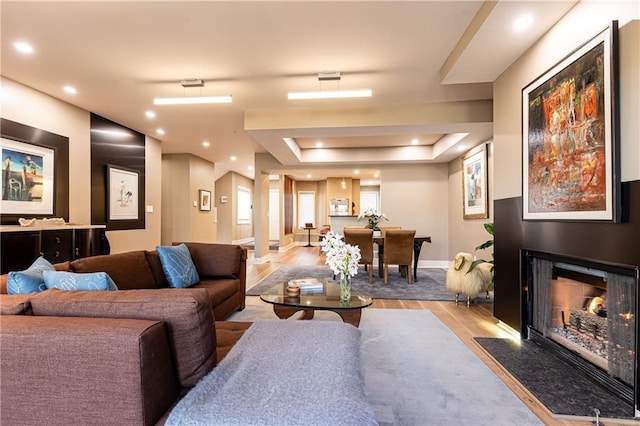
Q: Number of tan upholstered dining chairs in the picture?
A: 4